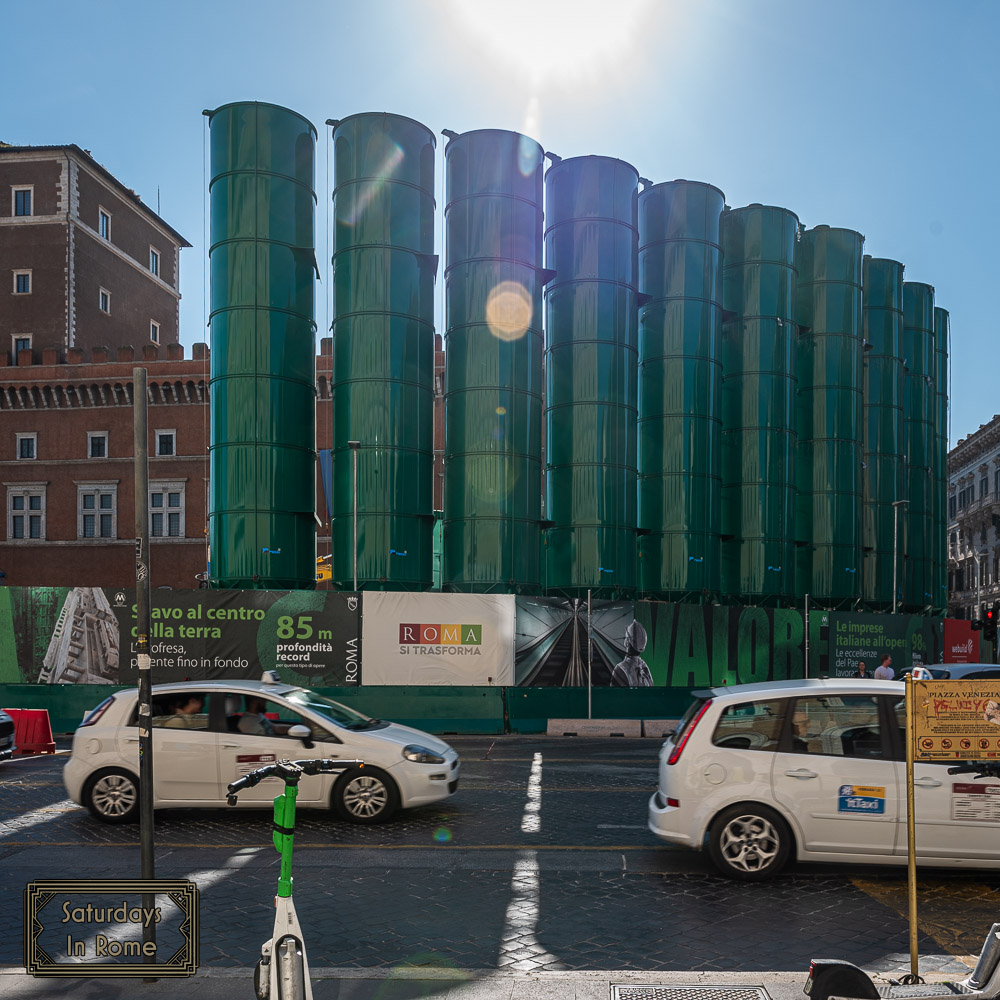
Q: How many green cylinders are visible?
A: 10